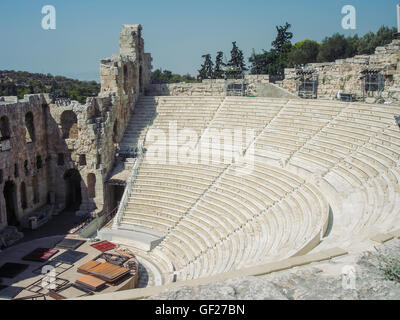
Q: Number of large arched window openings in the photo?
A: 3